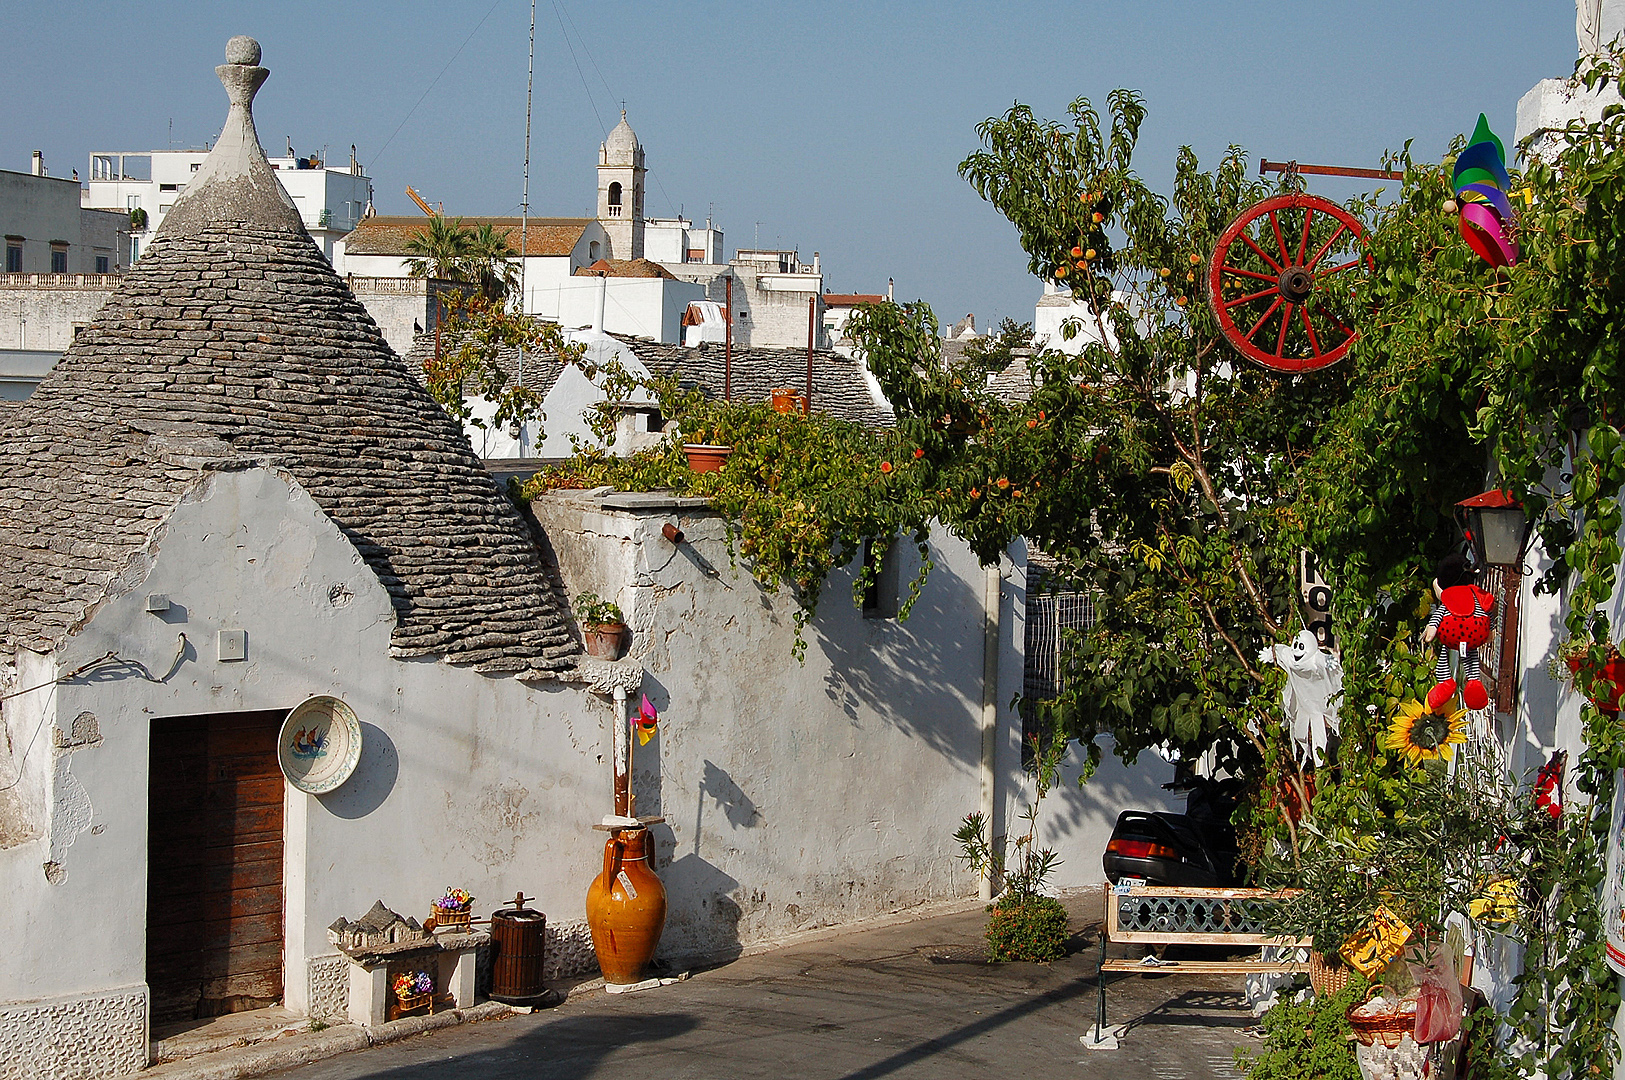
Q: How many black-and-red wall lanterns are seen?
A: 1